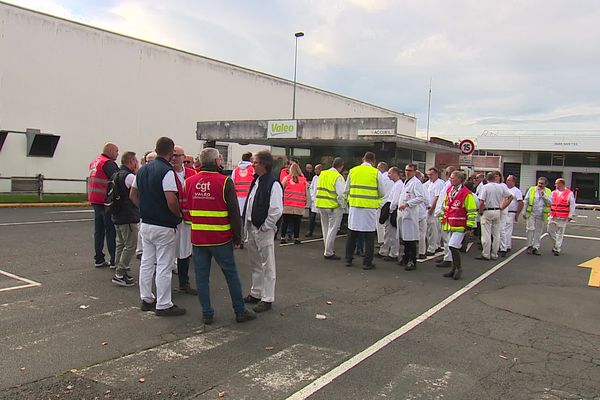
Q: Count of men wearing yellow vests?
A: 3